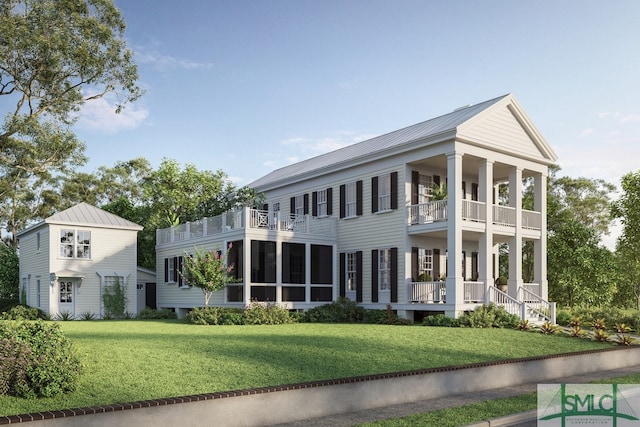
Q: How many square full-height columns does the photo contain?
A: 4